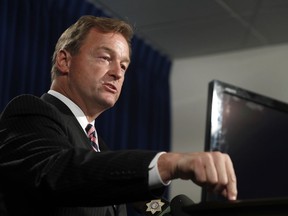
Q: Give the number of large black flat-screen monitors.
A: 1